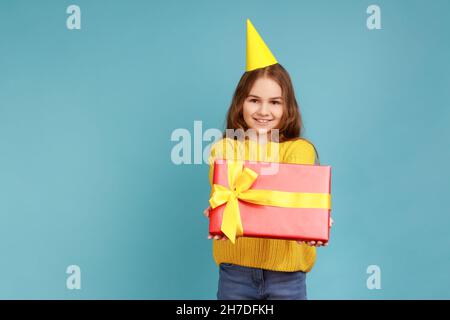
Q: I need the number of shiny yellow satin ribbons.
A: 1